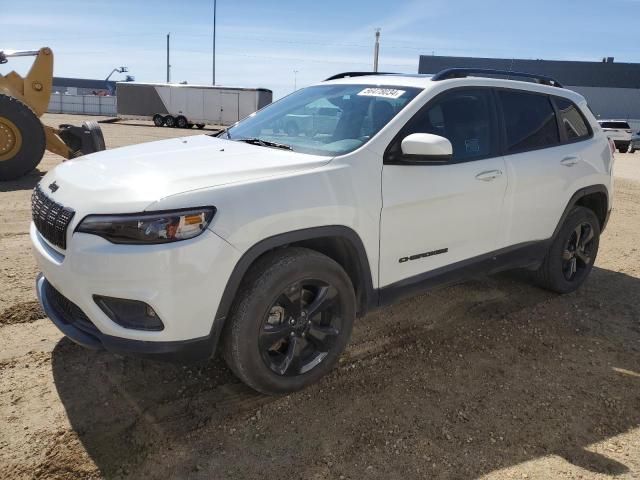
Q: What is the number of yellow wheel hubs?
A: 1